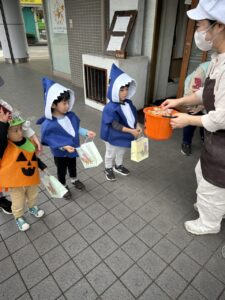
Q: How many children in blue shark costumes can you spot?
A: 2